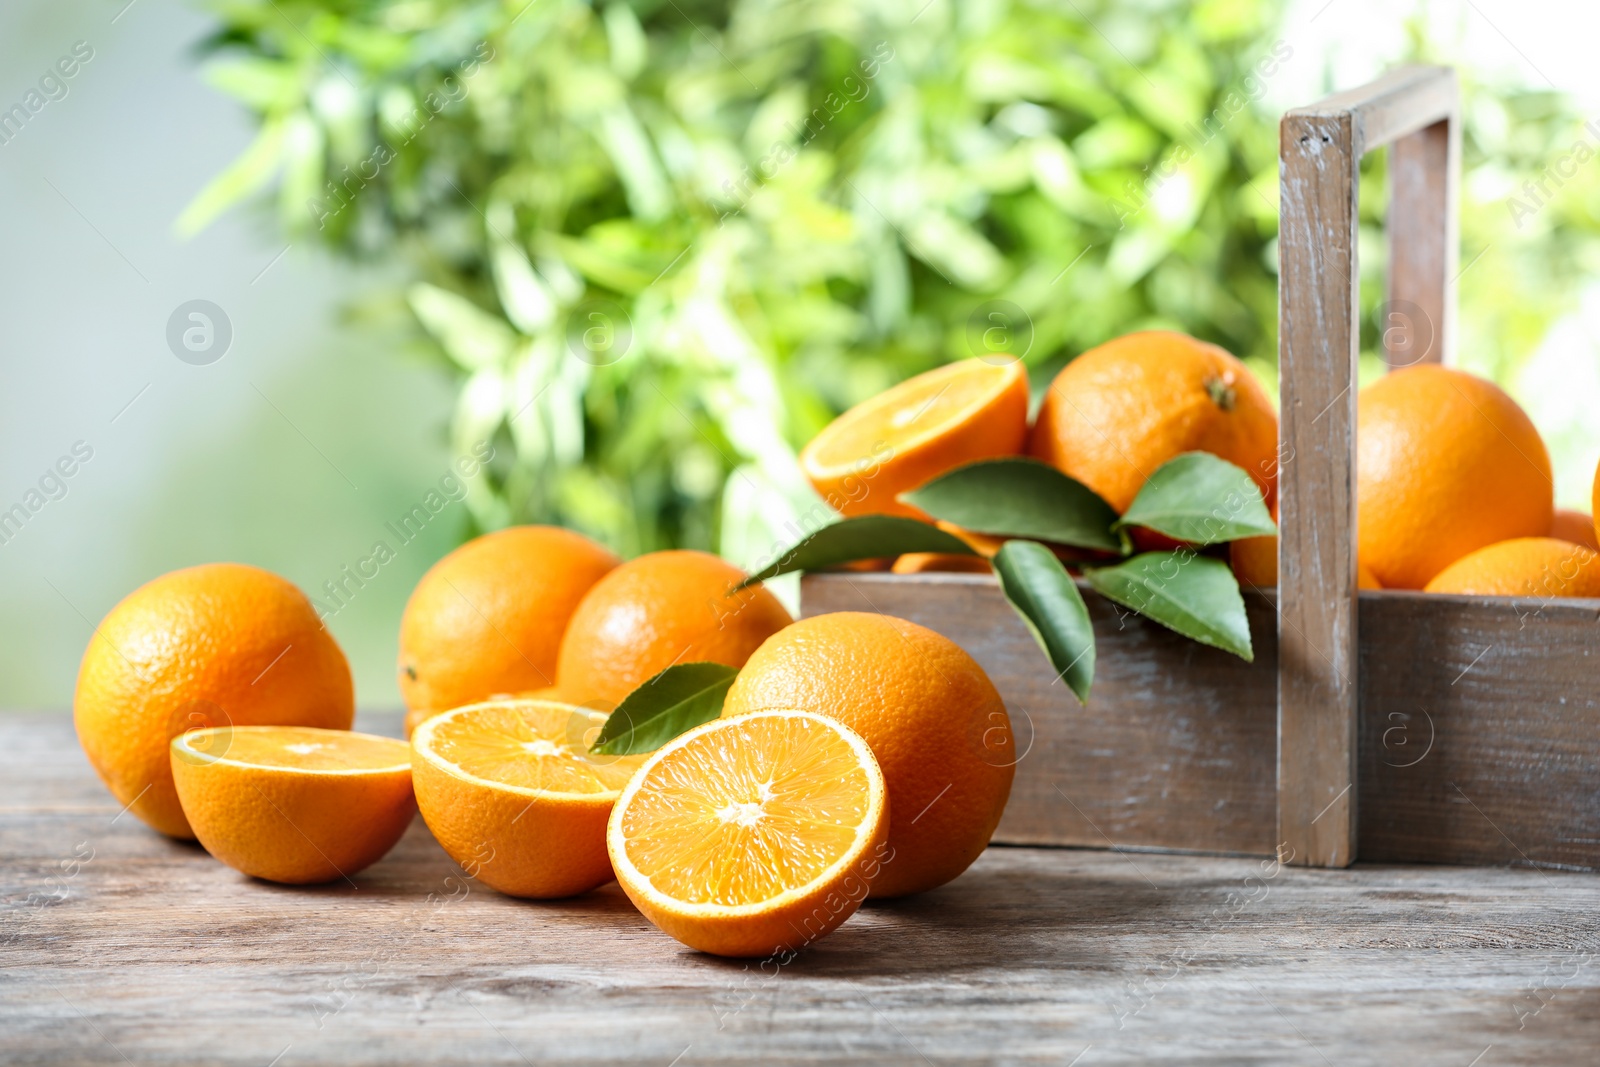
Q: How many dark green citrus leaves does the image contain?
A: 6